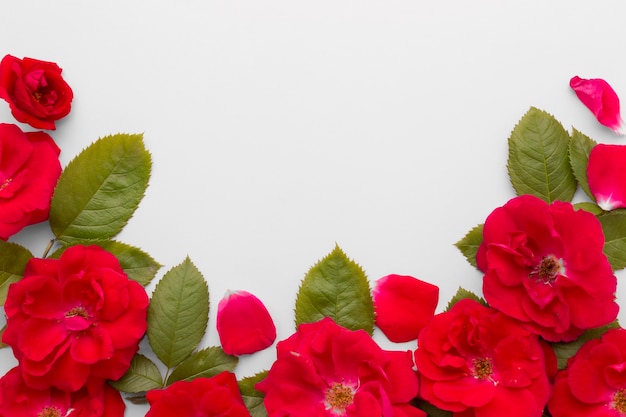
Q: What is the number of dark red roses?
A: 9